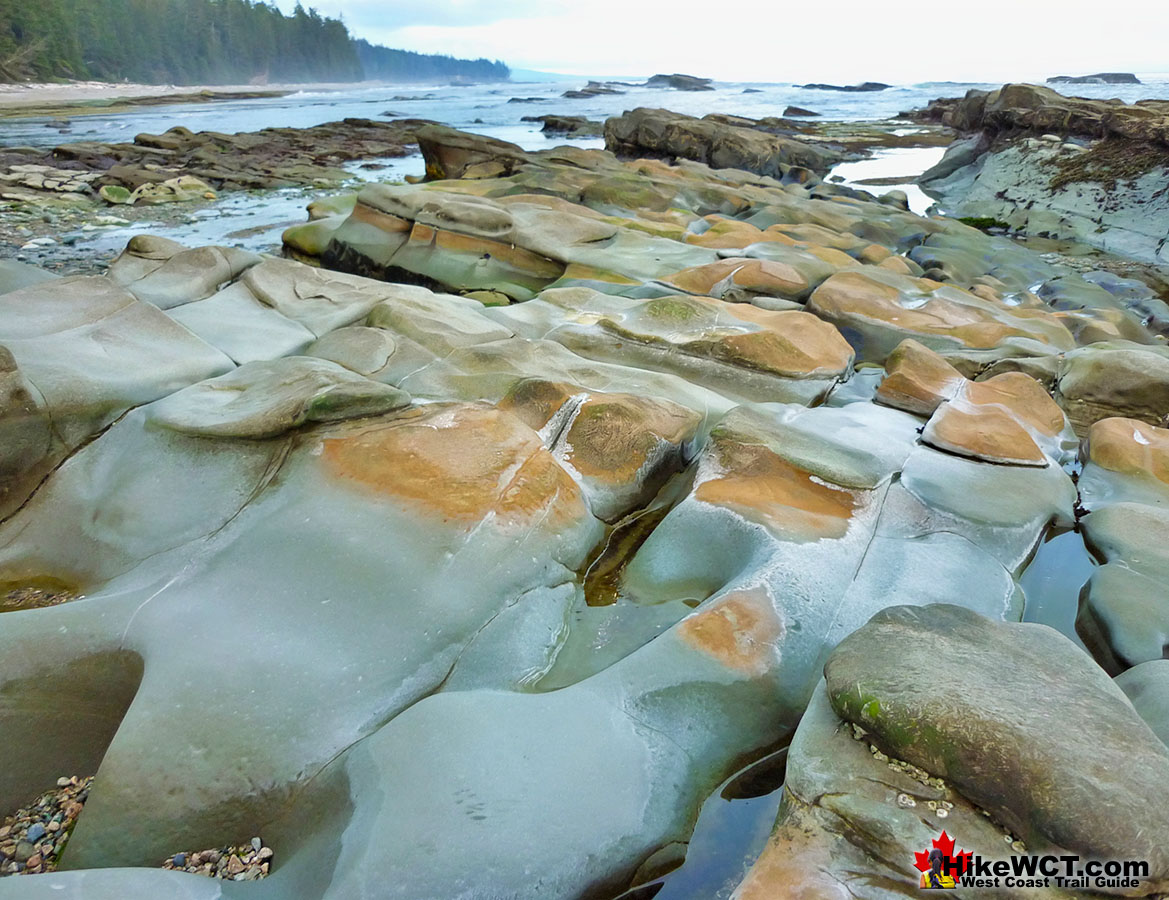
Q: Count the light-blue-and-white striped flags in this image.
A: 0